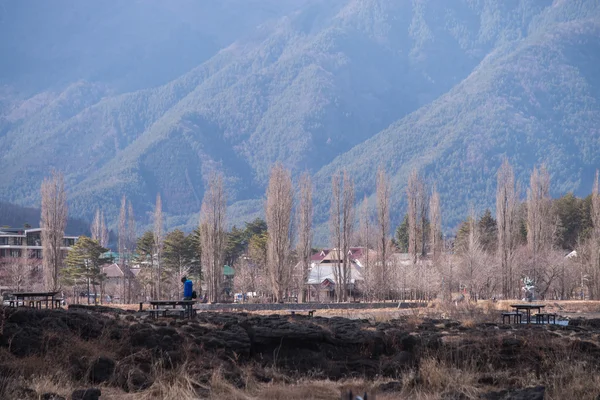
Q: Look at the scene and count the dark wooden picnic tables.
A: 3